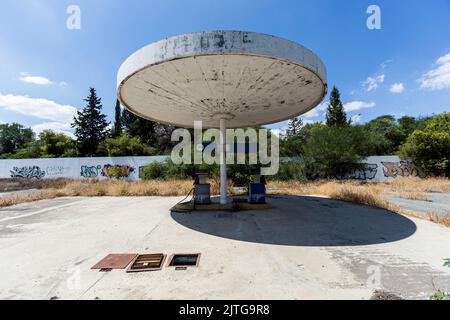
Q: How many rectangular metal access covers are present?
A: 3